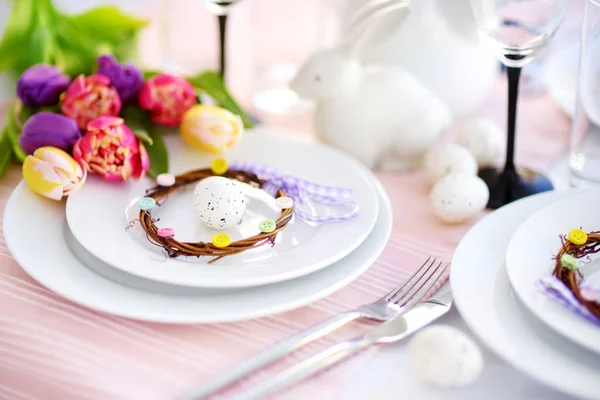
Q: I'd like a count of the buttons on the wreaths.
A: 9